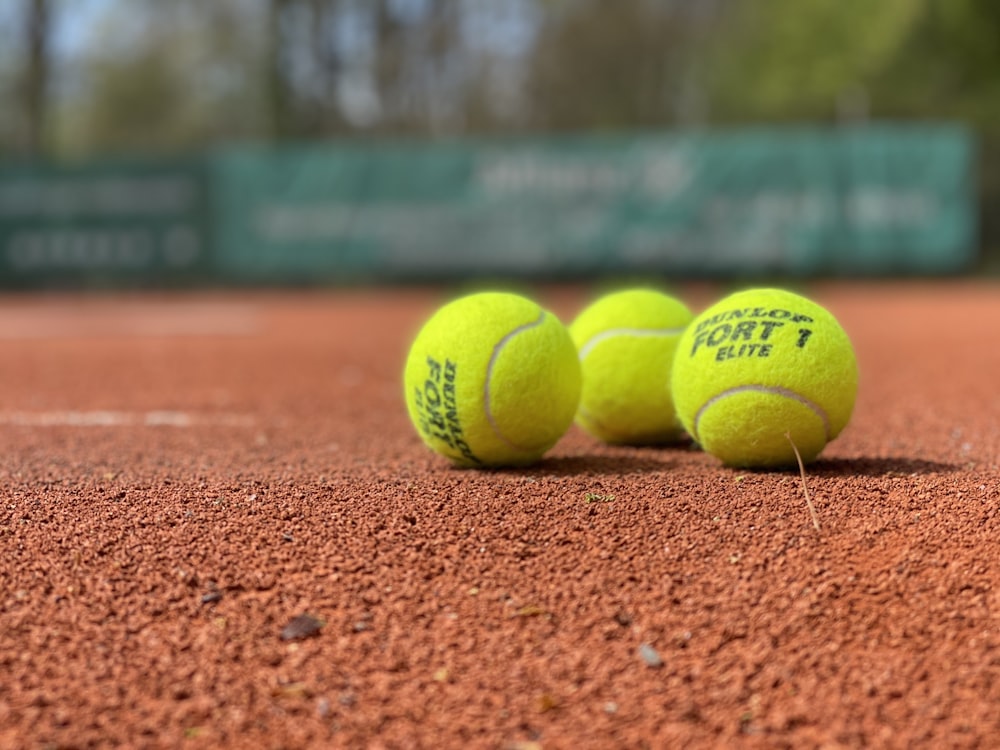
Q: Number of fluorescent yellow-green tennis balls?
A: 3